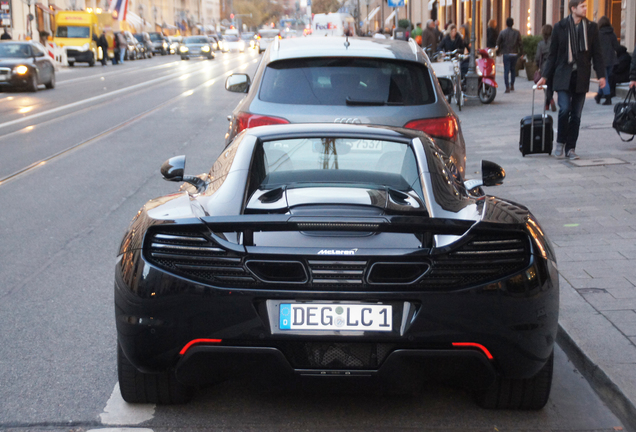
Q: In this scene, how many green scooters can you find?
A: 0